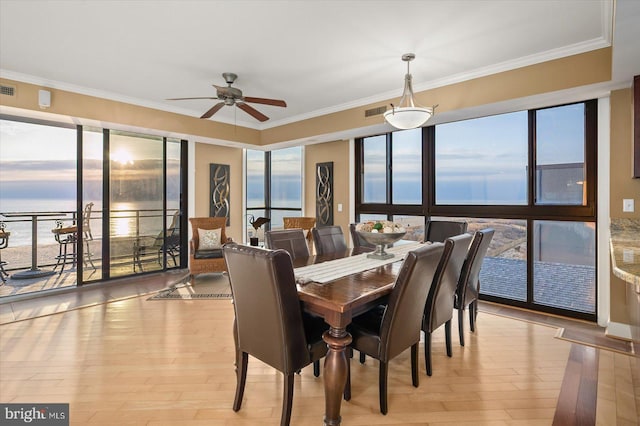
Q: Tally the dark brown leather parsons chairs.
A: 8